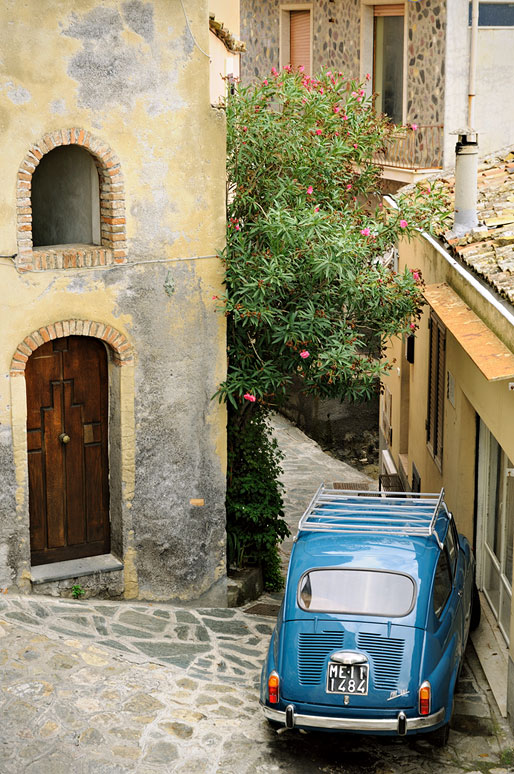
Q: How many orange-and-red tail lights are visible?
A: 2